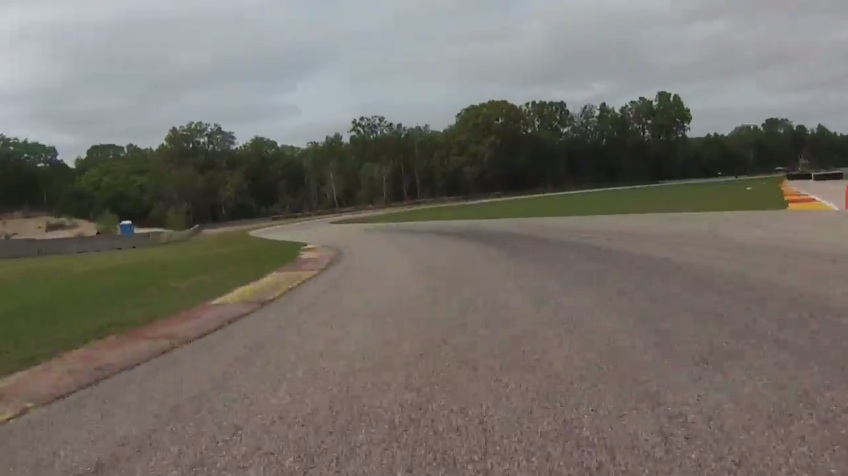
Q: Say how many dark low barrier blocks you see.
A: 2